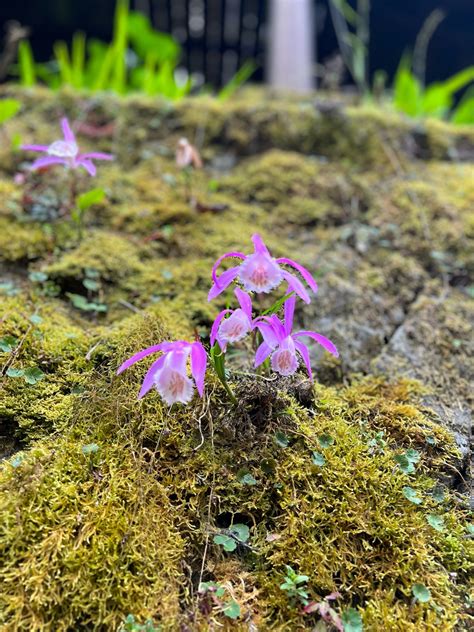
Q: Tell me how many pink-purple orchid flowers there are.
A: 5